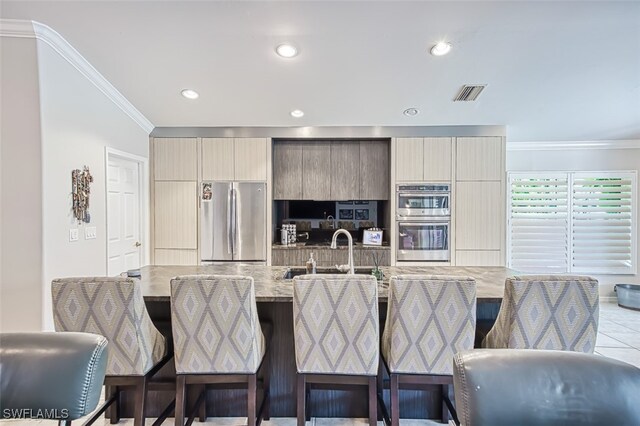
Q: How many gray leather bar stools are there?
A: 2